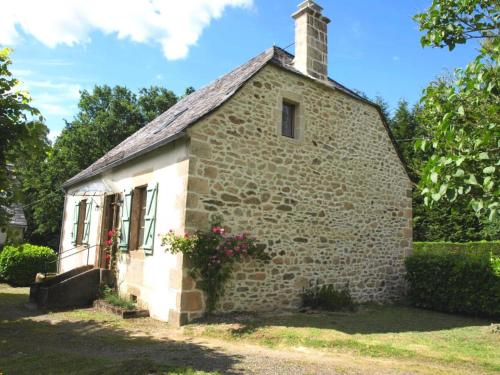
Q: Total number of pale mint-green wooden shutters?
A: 4